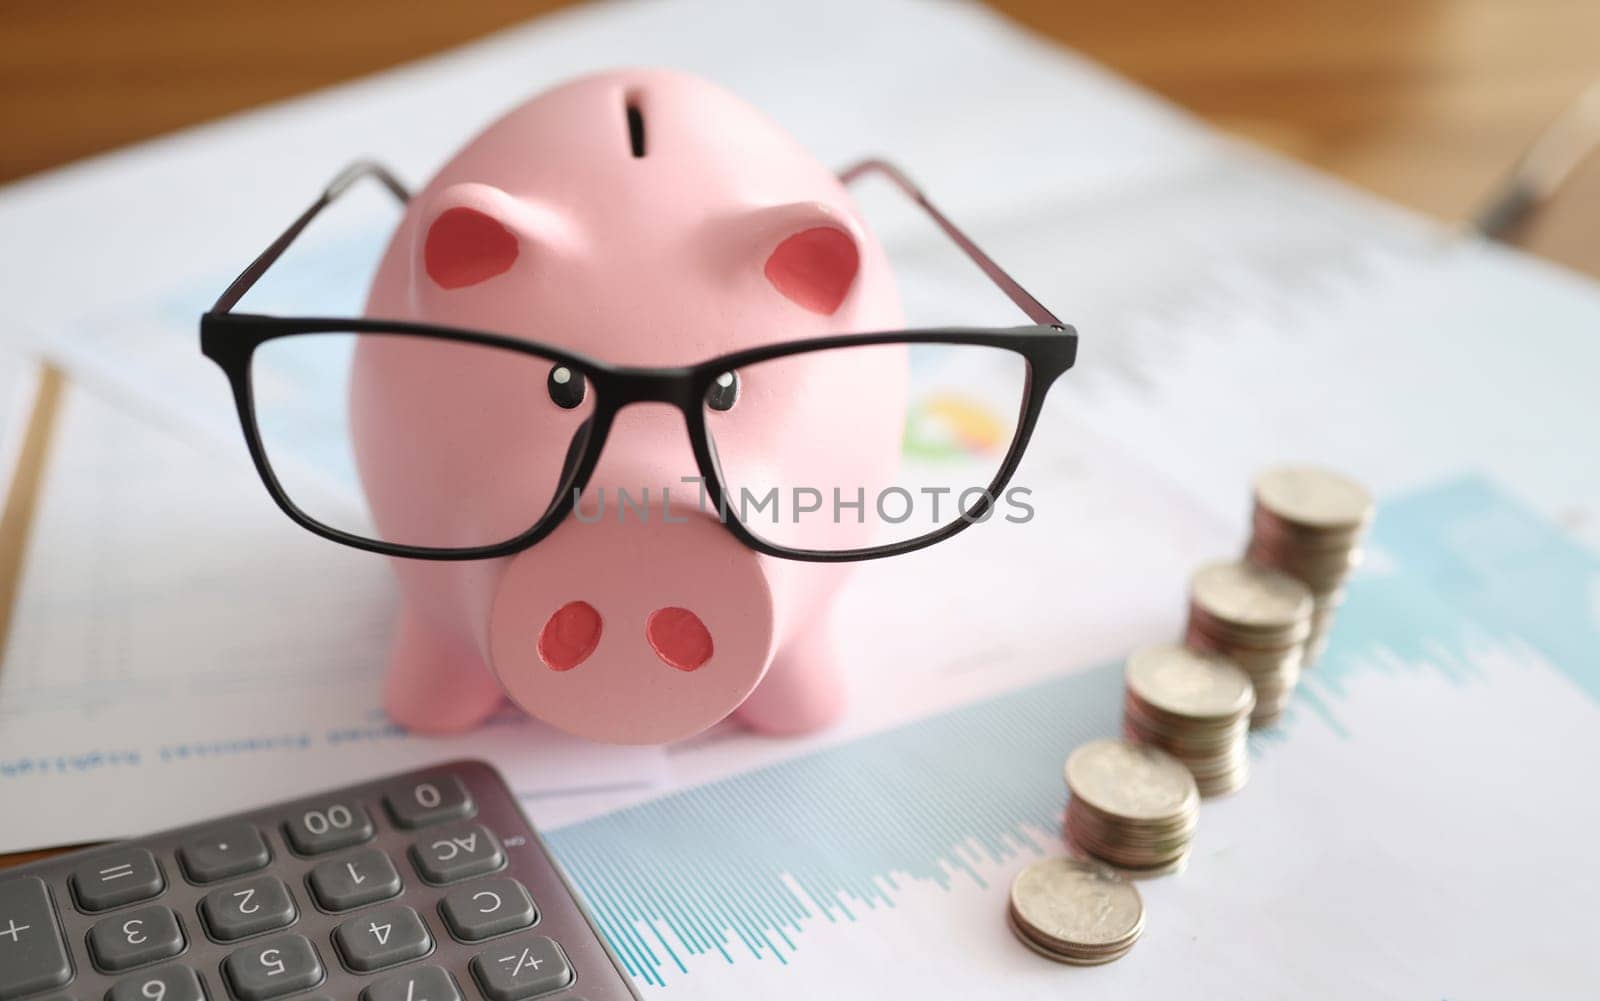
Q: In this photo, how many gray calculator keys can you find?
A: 15